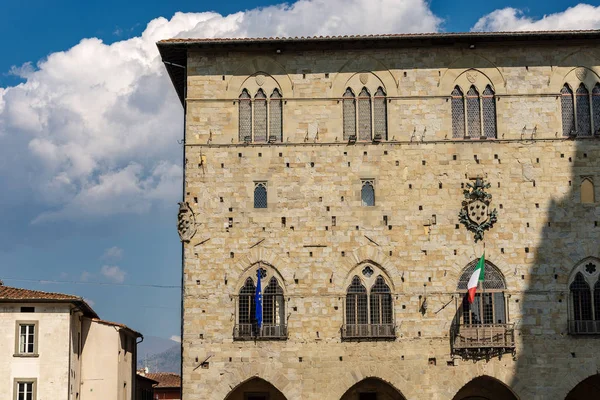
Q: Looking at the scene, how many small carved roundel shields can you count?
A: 4